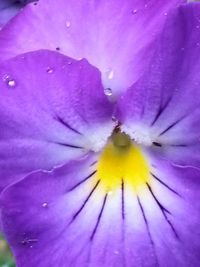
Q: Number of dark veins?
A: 12